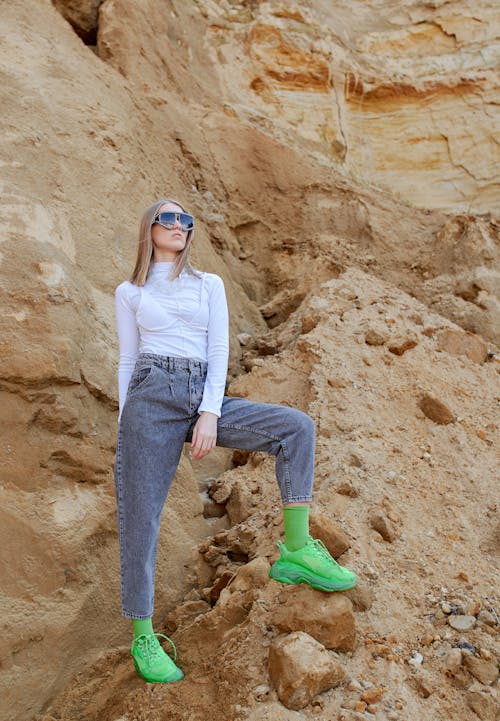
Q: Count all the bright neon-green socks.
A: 2